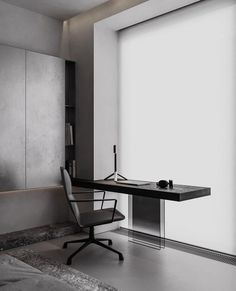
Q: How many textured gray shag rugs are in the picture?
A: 1